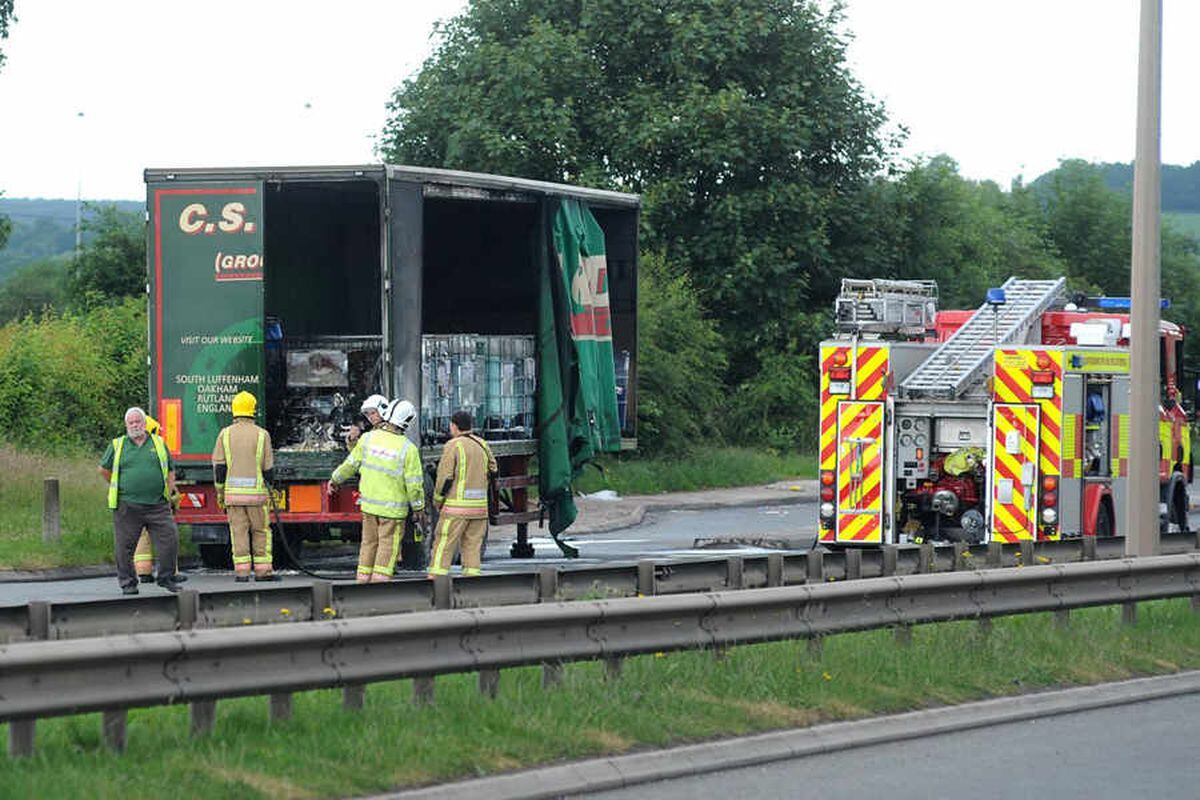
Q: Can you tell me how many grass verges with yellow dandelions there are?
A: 1